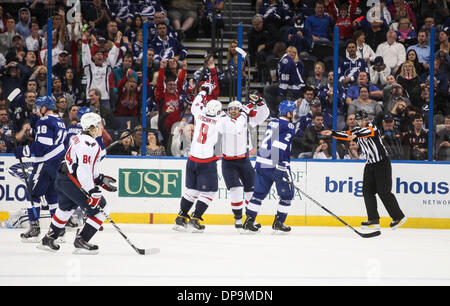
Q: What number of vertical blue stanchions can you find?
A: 5